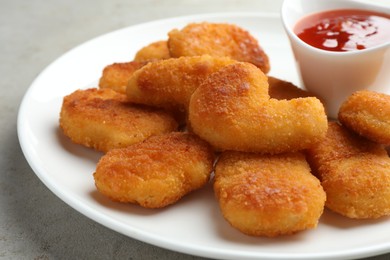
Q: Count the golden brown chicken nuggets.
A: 11